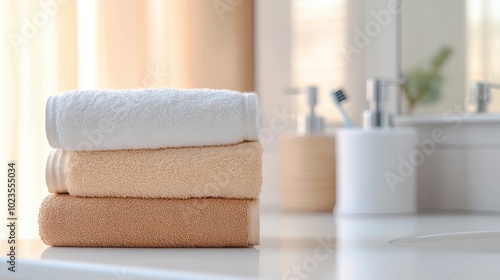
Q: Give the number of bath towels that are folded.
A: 3